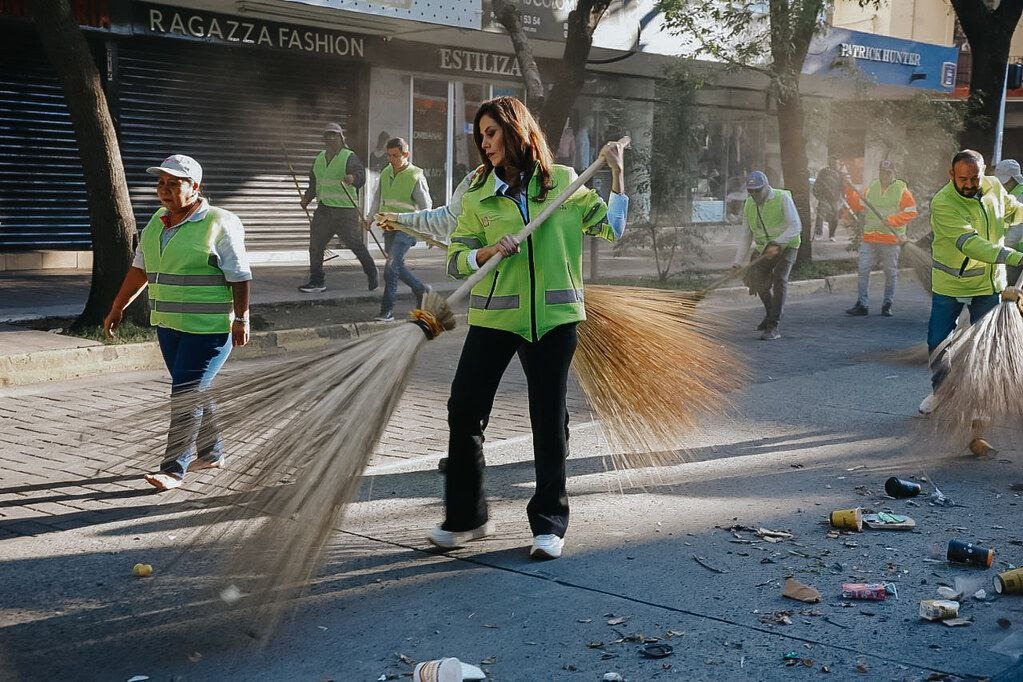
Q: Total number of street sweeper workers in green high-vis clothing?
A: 8